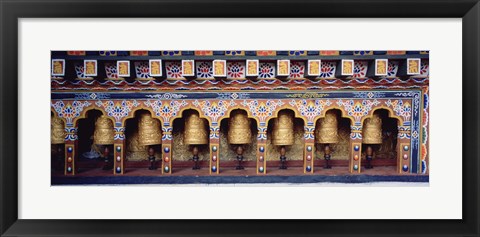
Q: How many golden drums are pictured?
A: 8